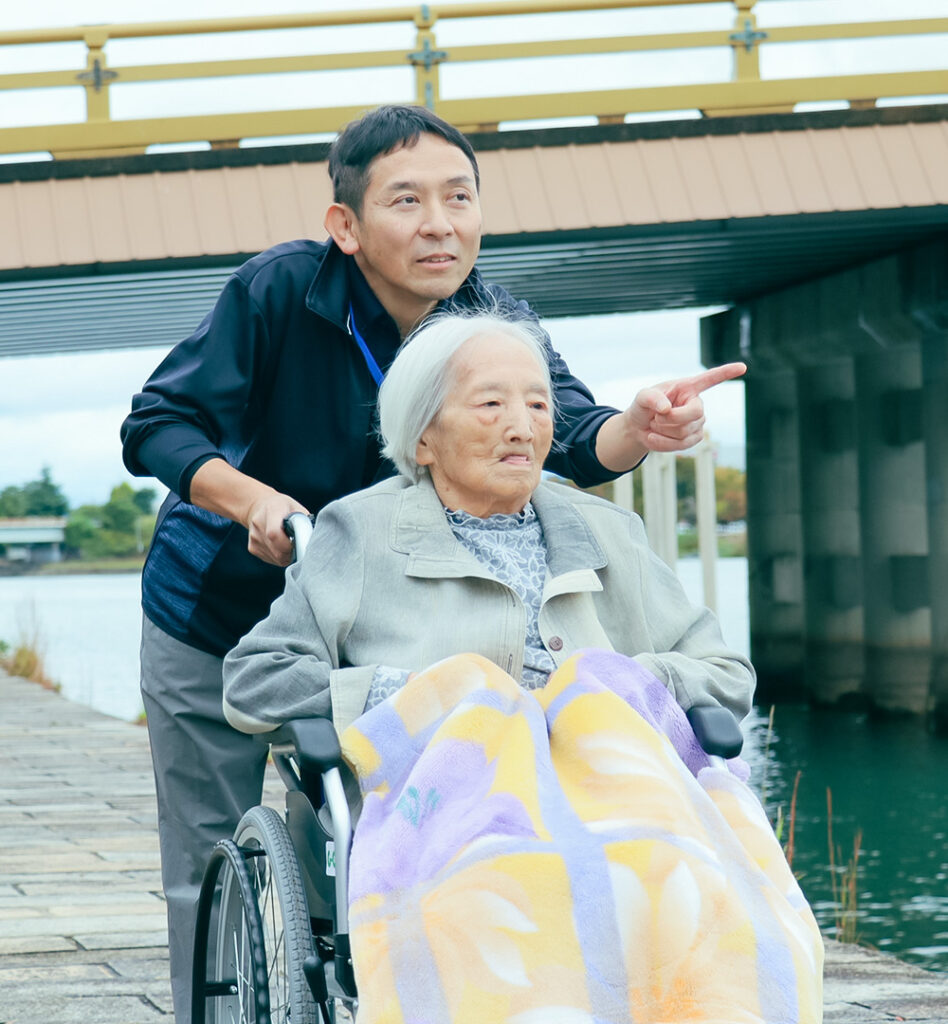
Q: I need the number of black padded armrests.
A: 2